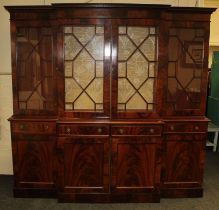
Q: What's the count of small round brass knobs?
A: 8